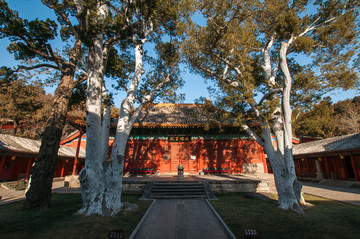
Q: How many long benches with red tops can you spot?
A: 2